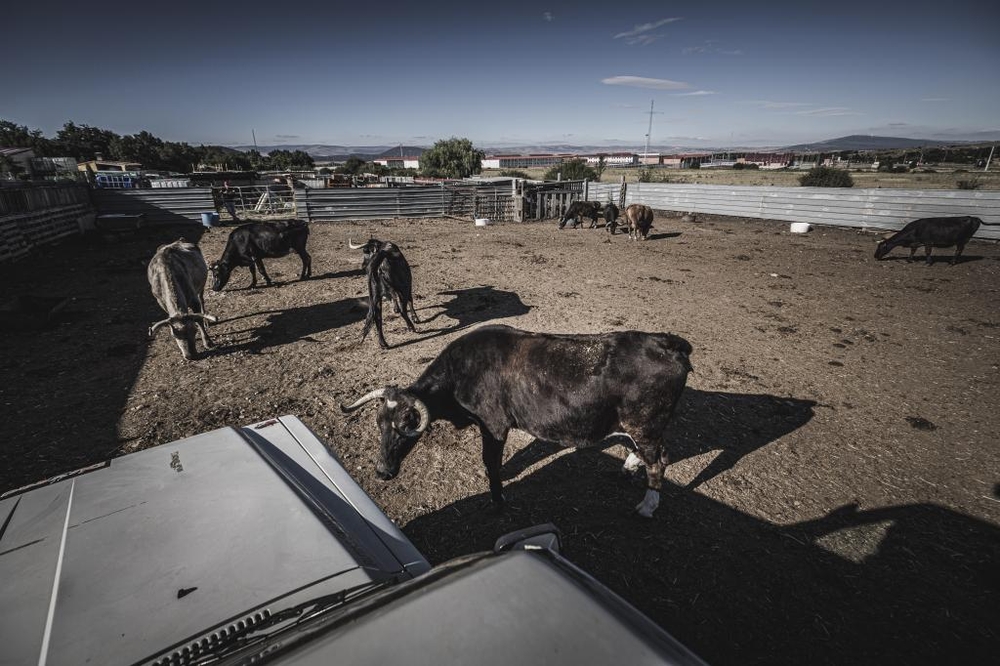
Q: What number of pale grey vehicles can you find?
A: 1